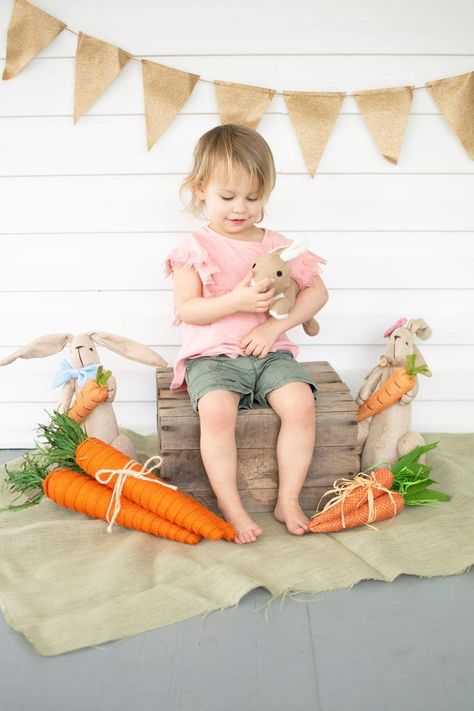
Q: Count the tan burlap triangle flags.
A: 7